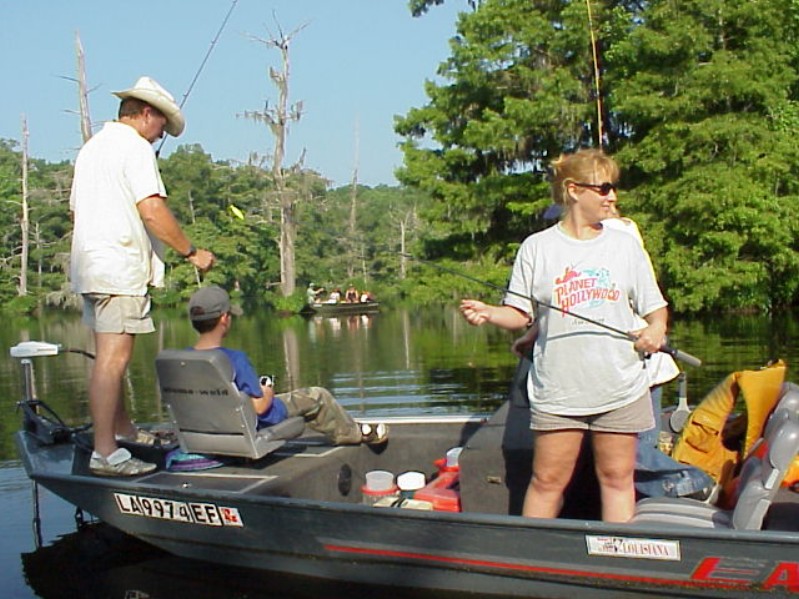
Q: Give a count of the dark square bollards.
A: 0